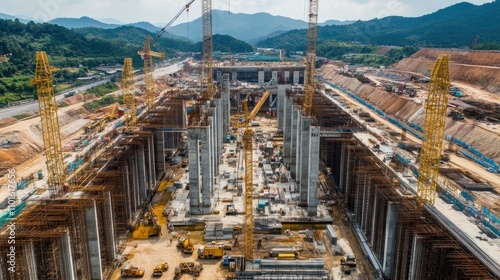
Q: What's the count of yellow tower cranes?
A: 7